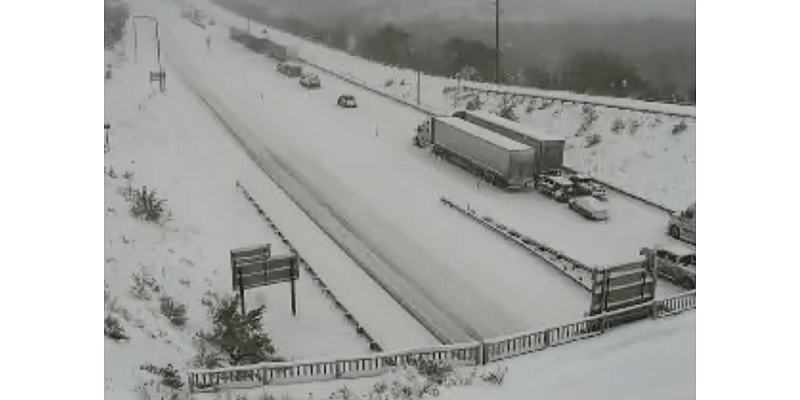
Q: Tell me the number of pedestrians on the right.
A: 0